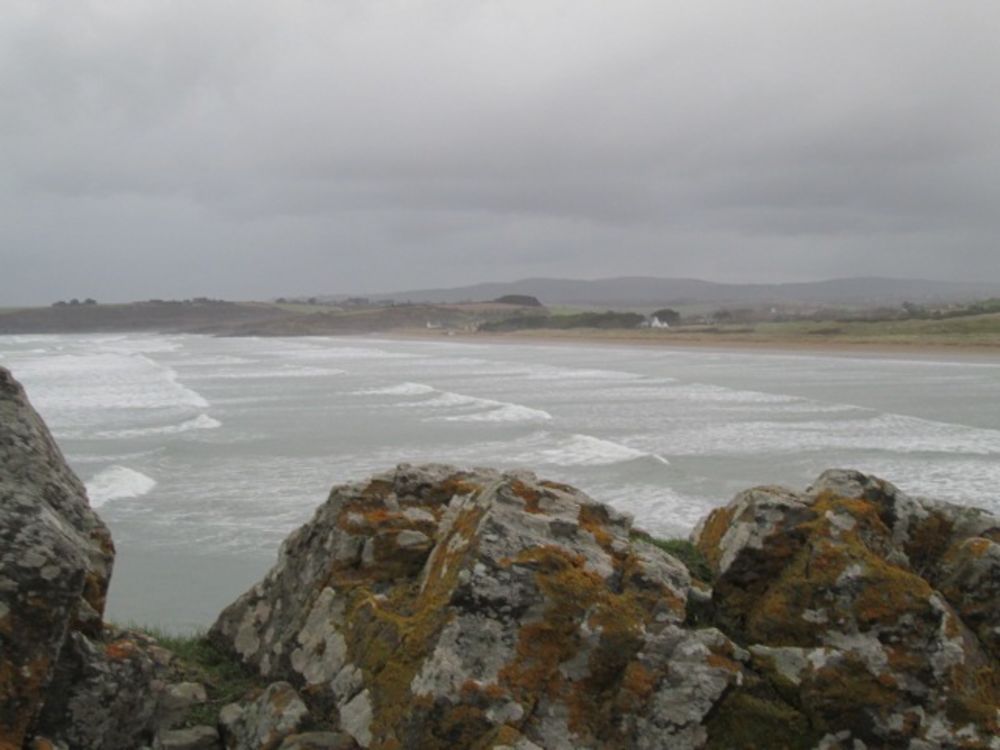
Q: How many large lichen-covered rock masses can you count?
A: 3